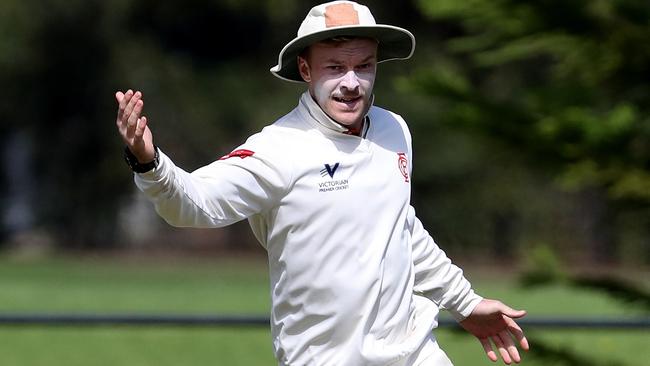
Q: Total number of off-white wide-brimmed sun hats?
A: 1